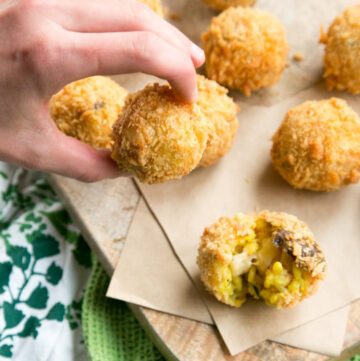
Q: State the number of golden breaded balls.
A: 9